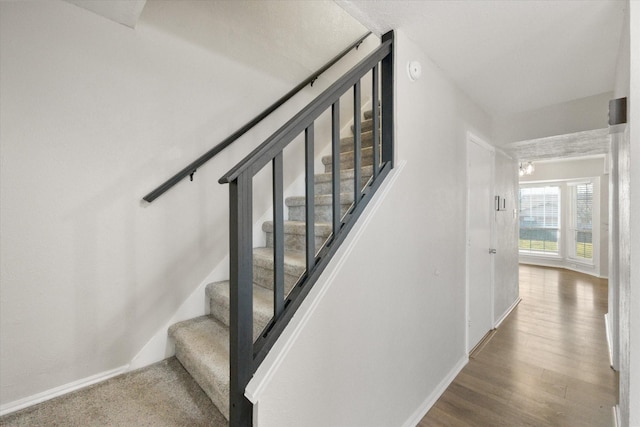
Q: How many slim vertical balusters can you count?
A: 5